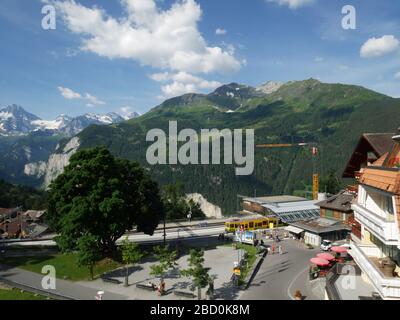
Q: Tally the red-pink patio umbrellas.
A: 3